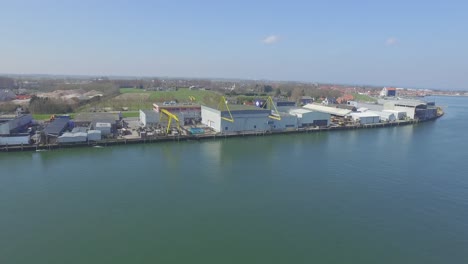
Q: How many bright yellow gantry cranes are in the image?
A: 3